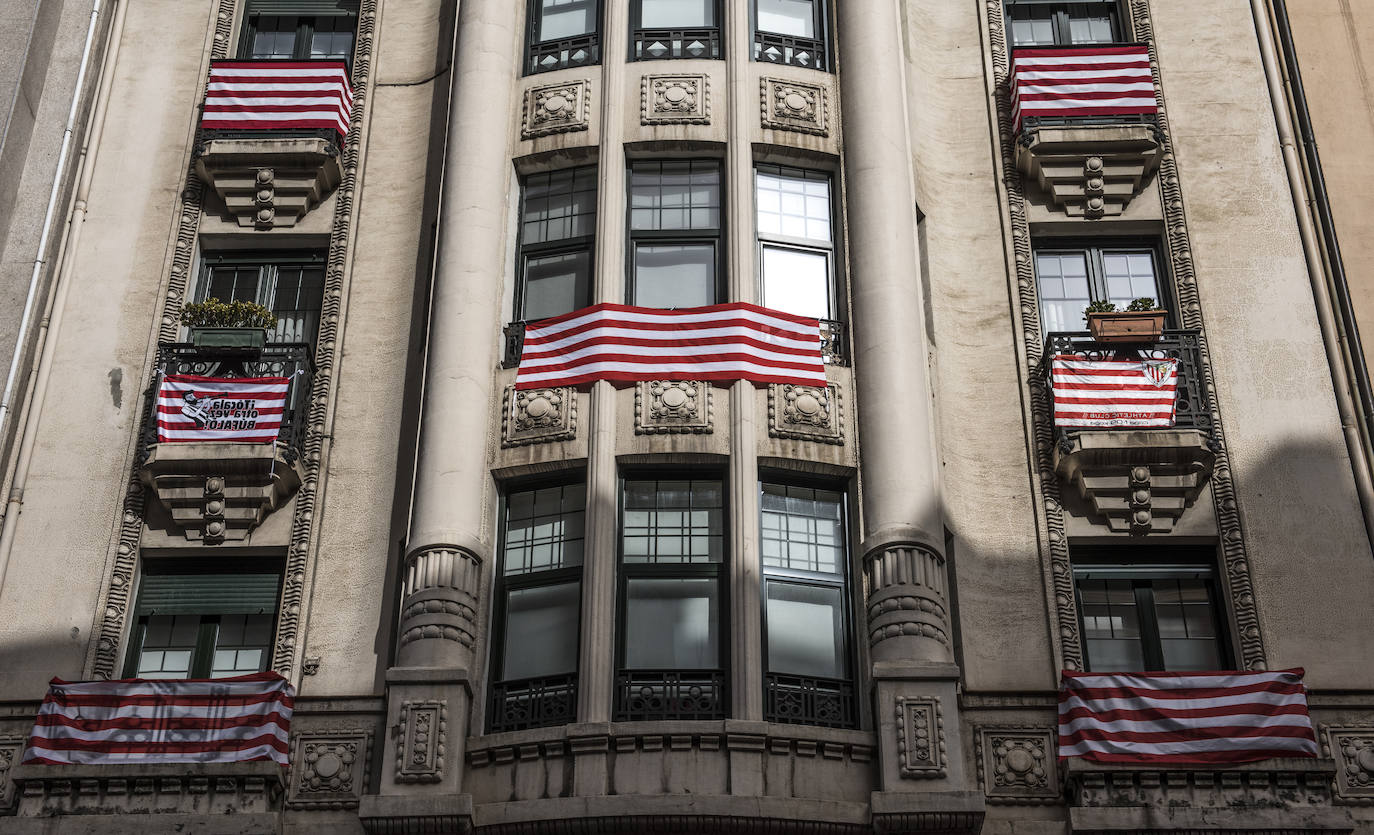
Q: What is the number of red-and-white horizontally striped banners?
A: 7